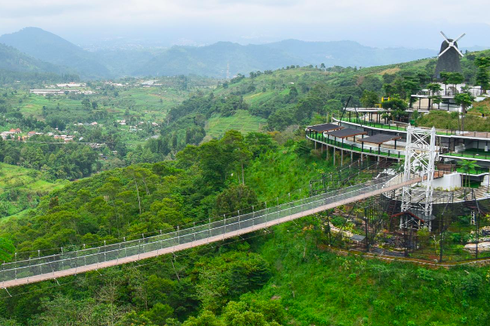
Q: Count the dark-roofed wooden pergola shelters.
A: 3